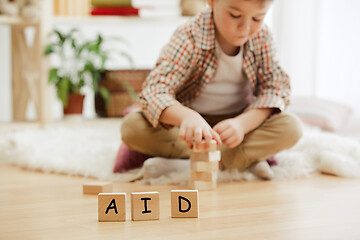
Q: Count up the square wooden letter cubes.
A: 3